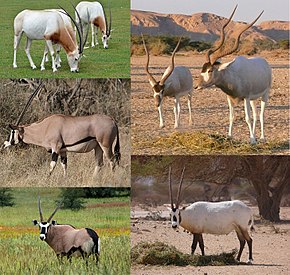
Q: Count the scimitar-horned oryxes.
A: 3